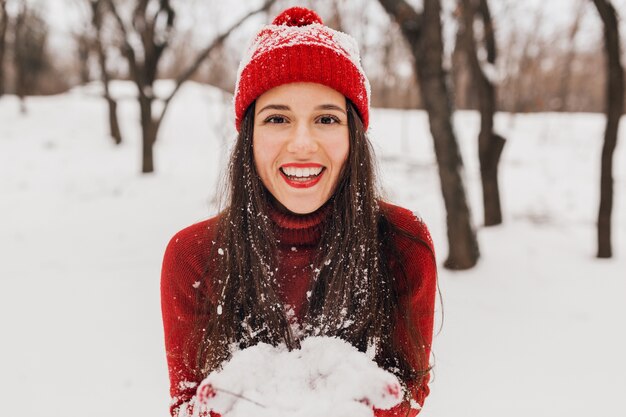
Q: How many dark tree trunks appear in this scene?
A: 5